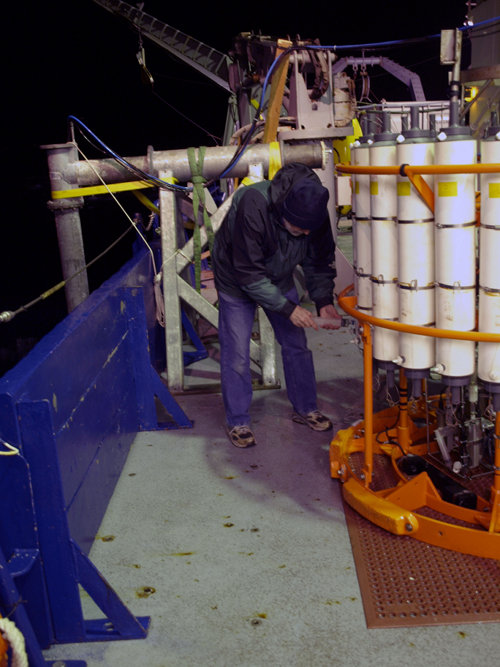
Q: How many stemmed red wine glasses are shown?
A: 0